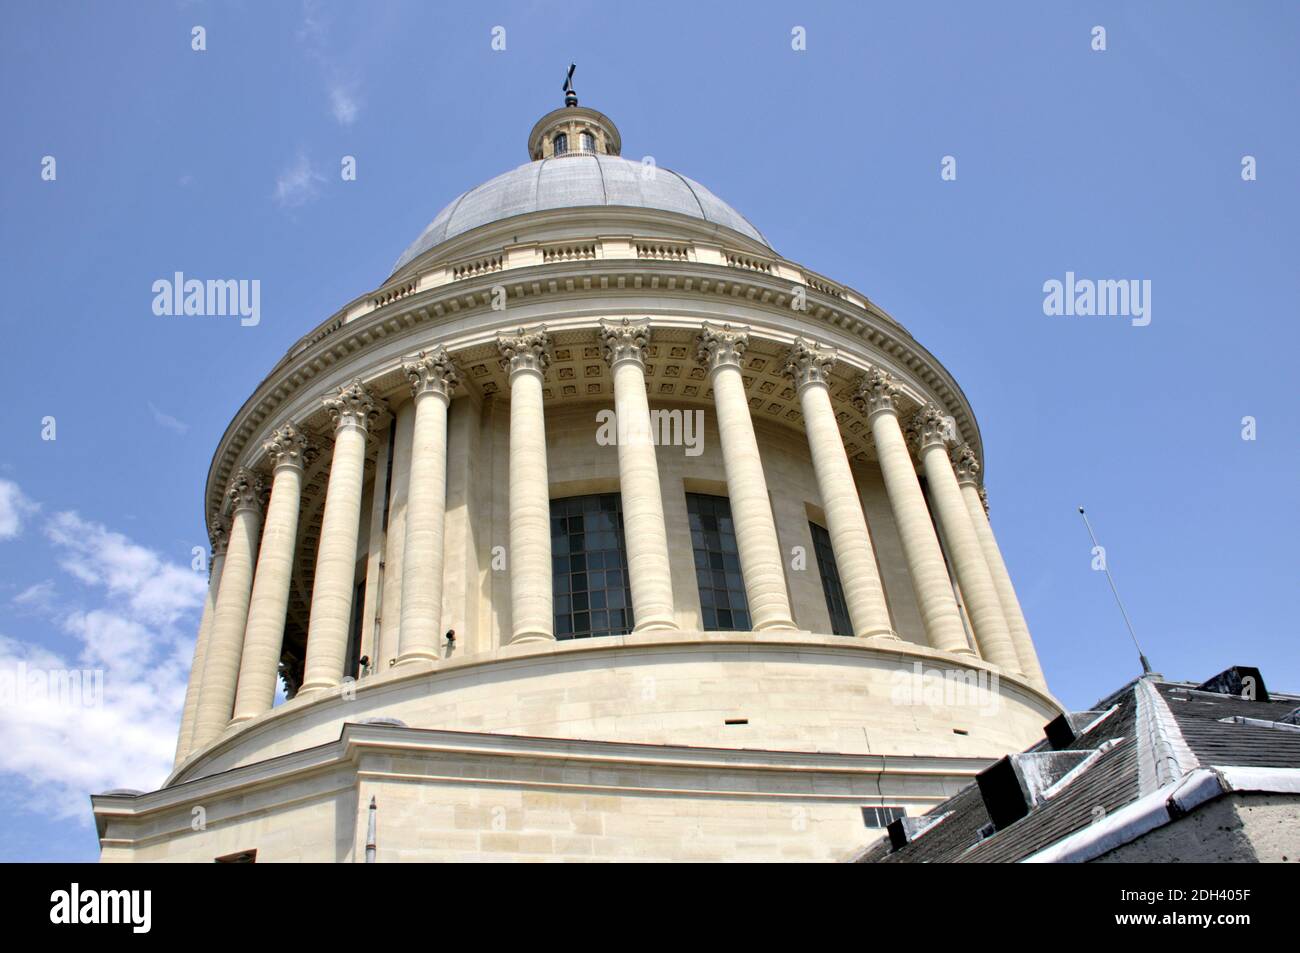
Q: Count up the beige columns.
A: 12